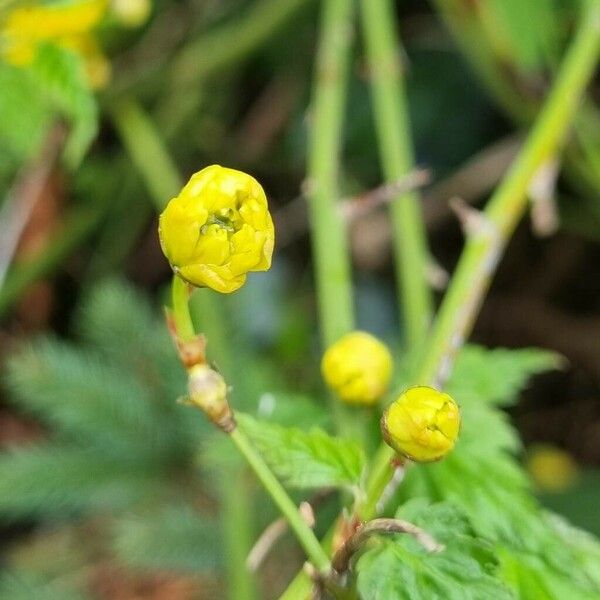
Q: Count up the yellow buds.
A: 3